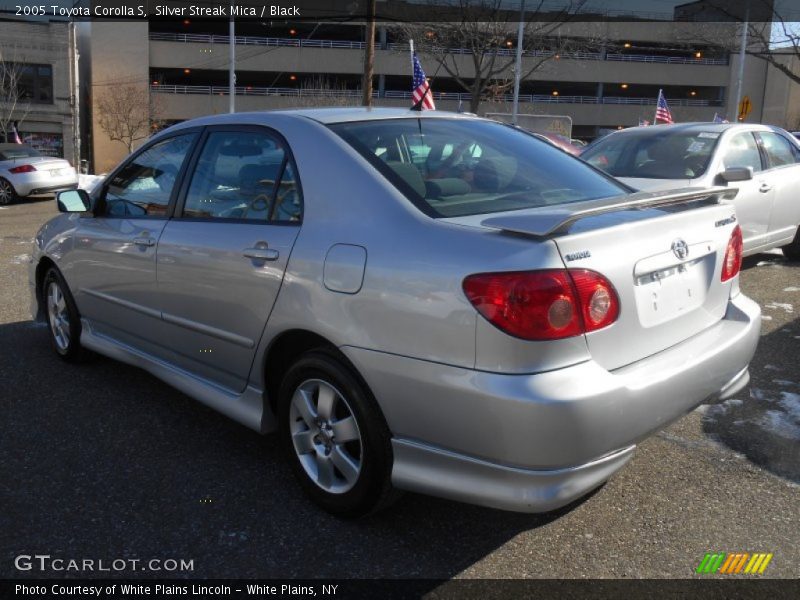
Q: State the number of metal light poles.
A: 3